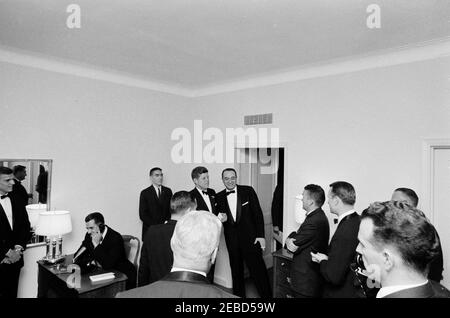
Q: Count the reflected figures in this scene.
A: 2